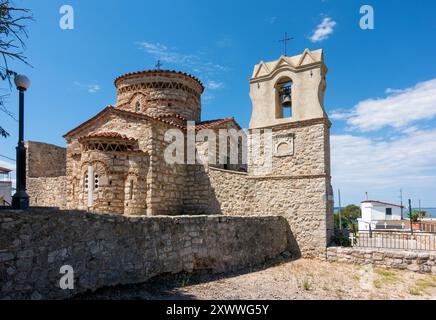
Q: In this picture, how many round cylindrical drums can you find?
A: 1